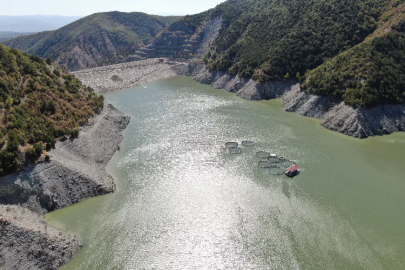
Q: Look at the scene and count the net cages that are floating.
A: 8